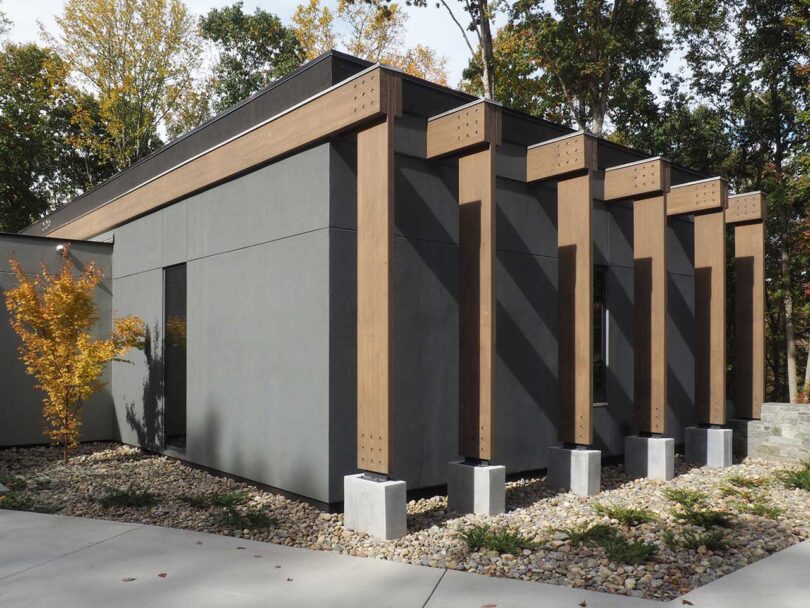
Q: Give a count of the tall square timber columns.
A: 6